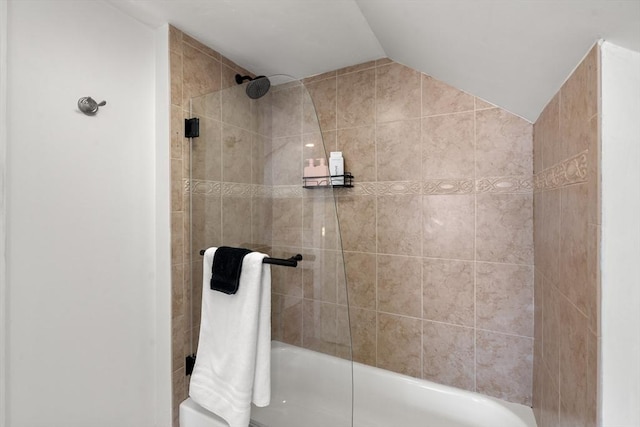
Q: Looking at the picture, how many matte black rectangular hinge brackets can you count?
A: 2